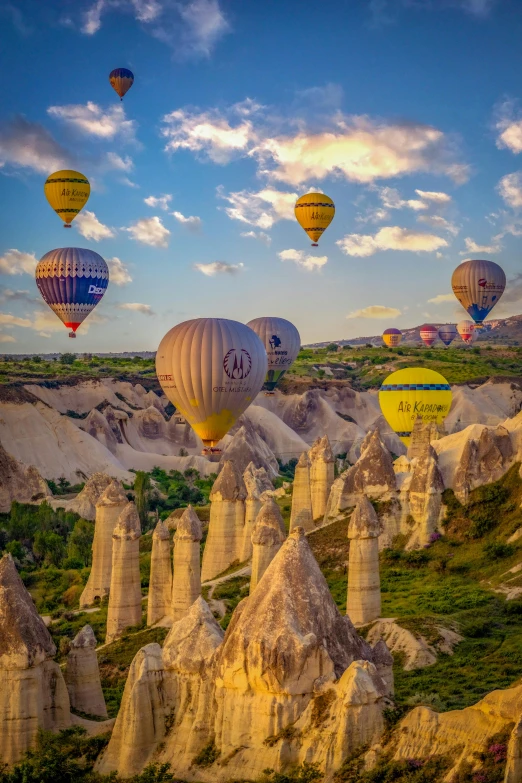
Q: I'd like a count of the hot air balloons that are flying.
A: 12